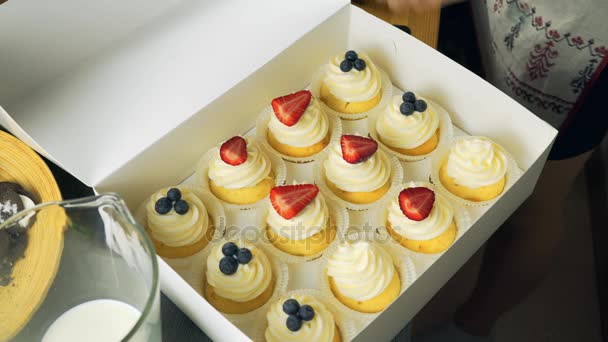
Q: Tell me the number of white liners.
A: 12